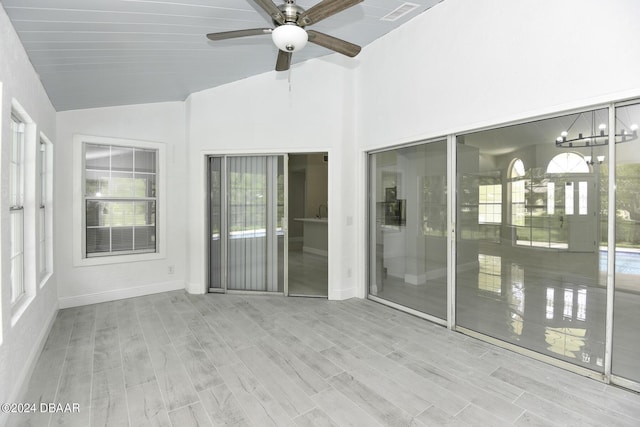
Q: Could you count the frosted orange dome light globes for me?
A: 0